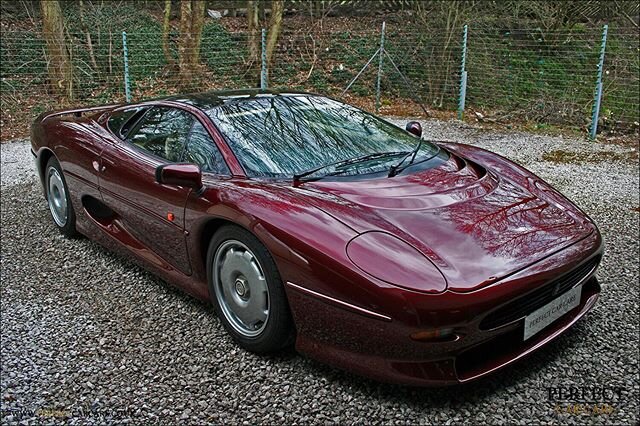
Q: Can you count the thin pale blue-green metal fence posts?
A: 5